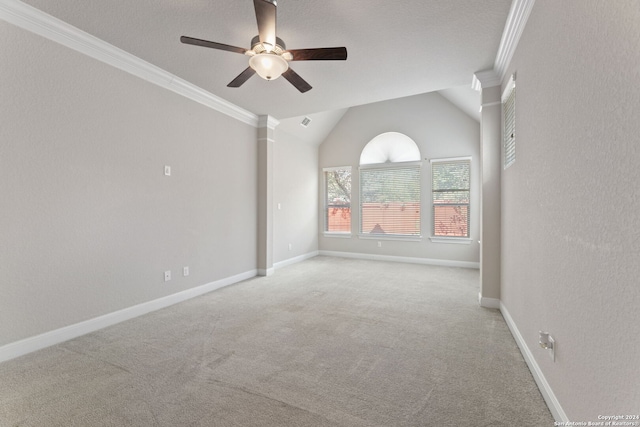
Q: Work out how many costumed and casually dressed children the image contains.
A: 0